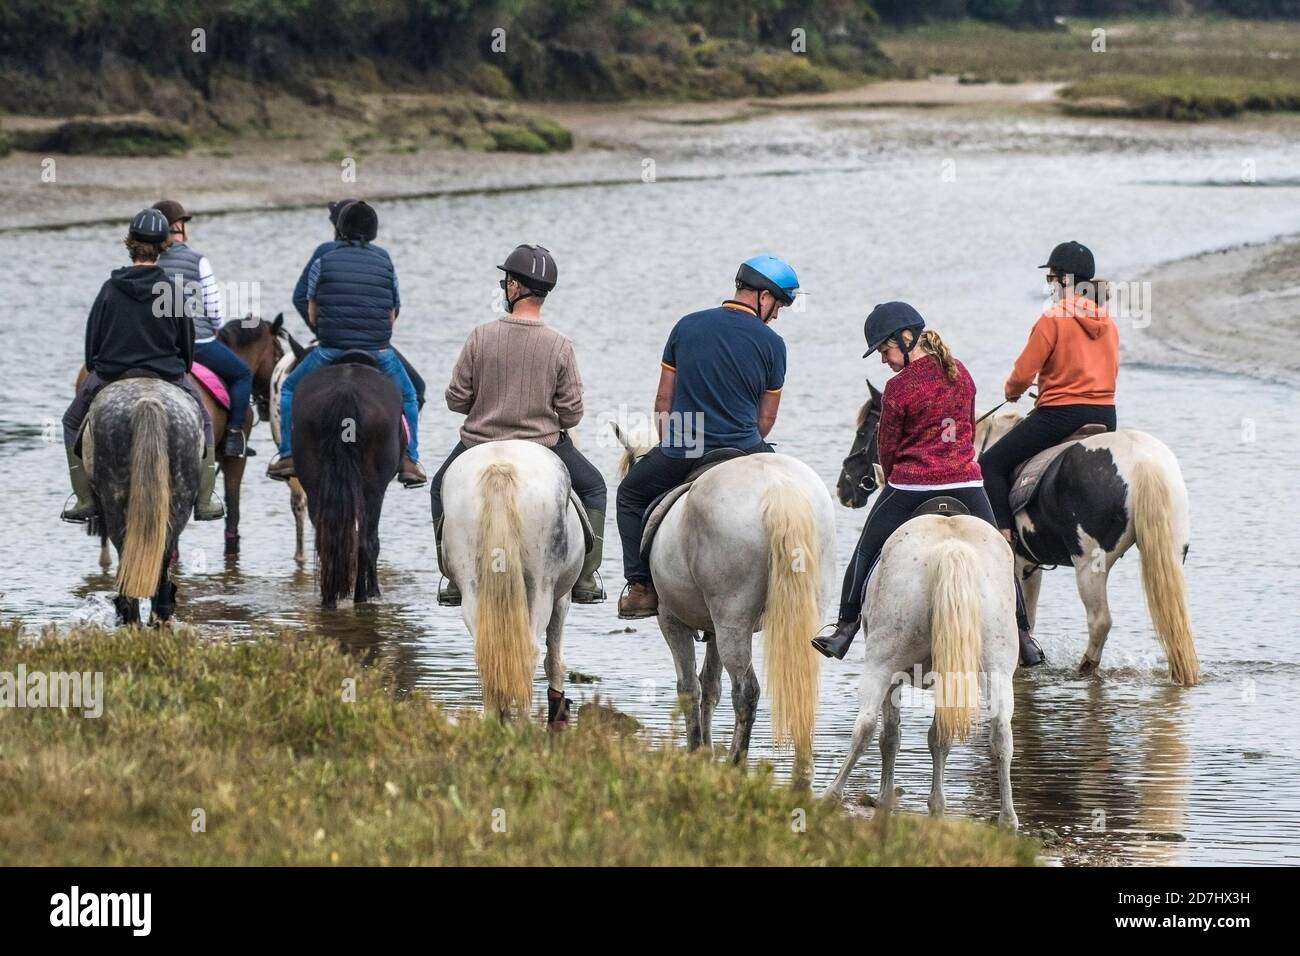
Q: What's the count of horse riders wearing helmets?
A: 8